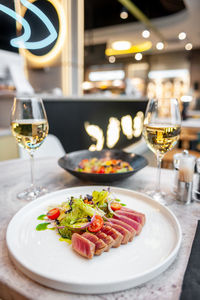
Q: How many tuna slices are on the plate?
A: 9